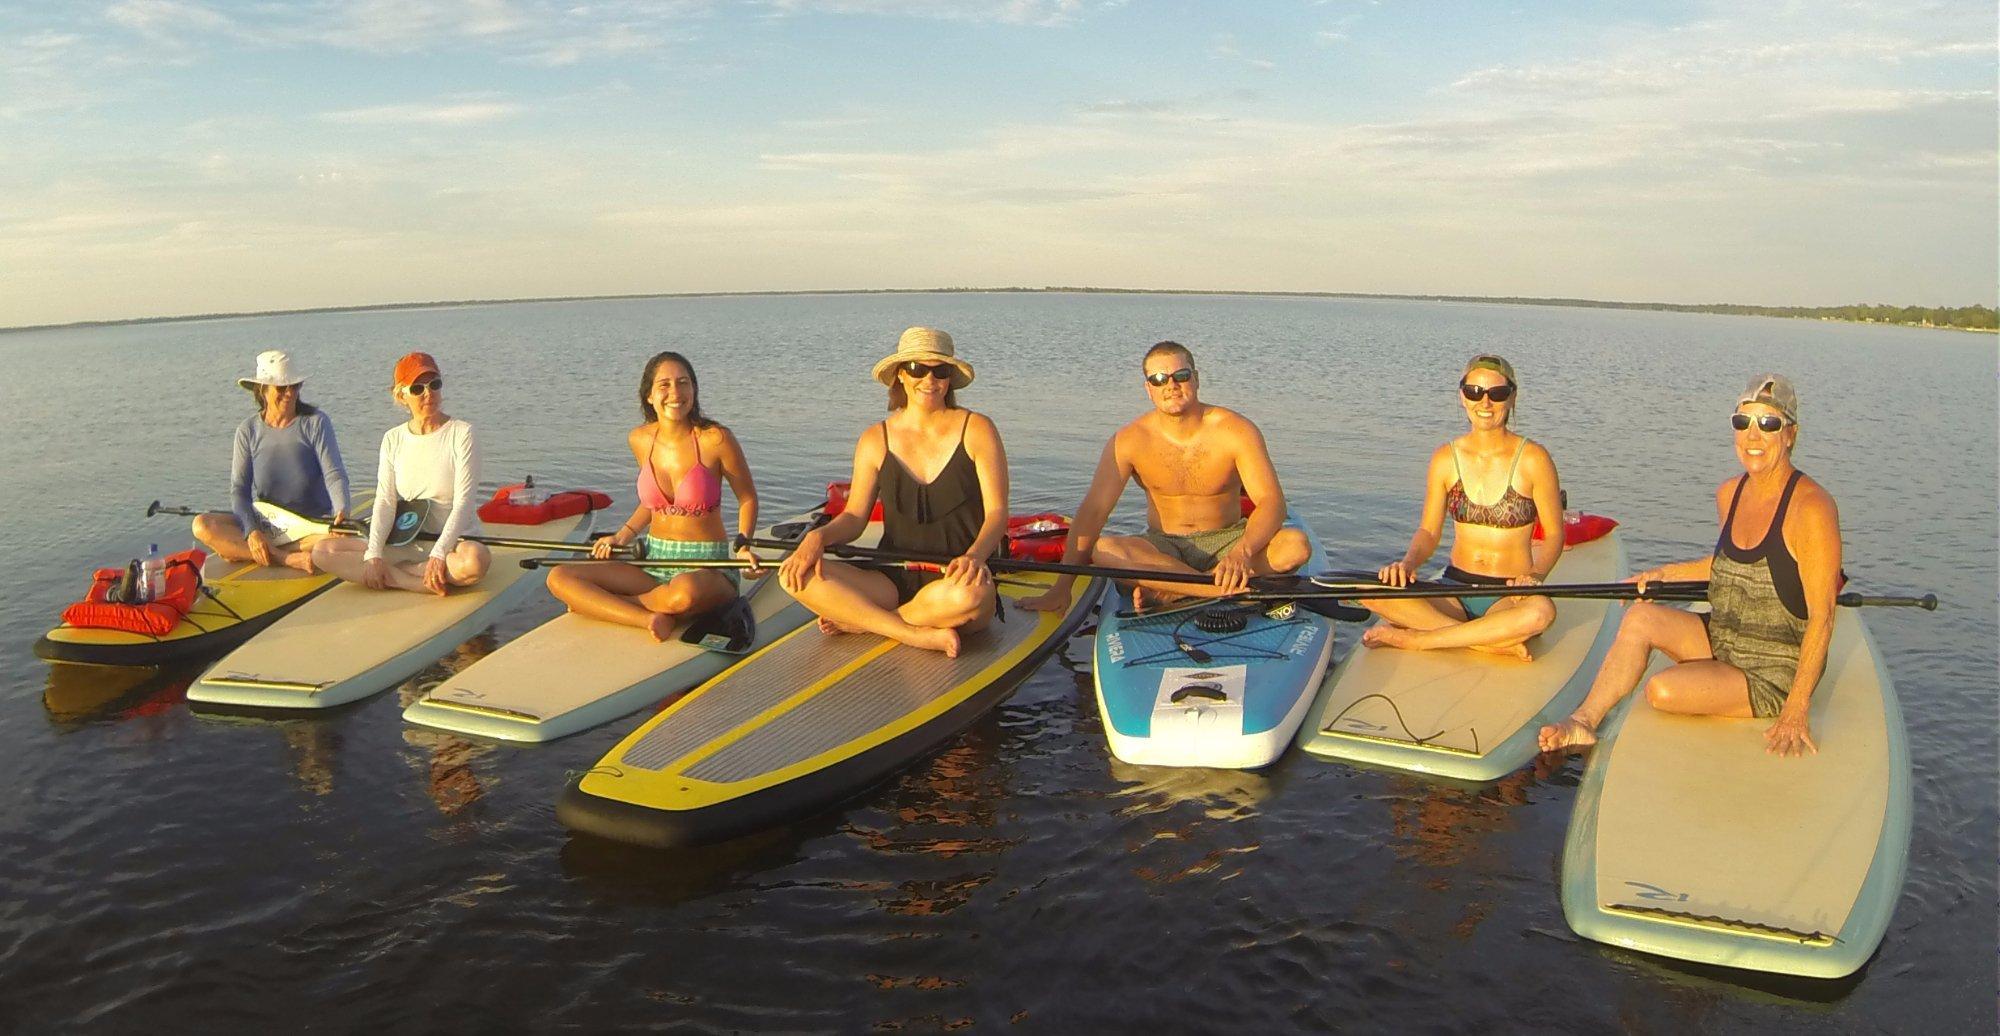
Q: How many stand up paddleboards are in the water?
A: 7